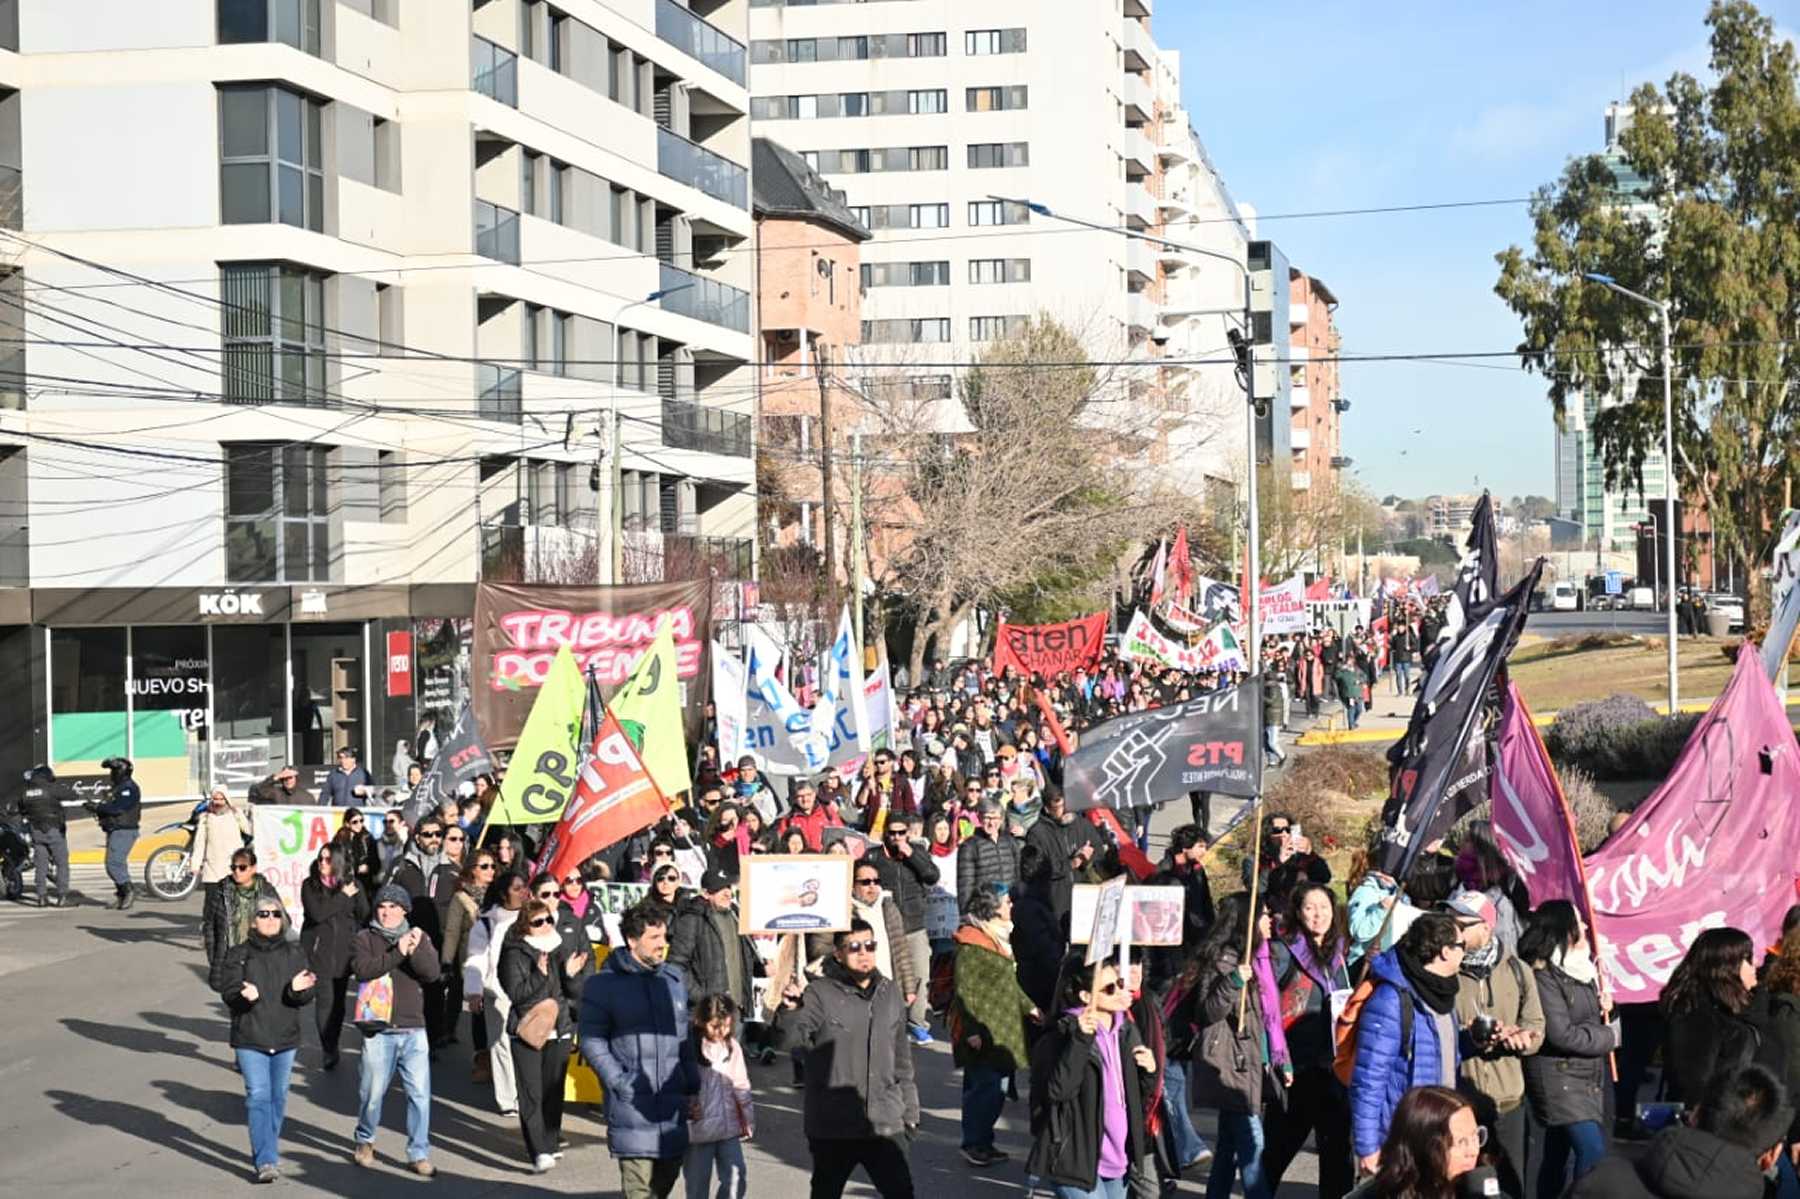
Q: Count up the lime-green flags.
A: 2